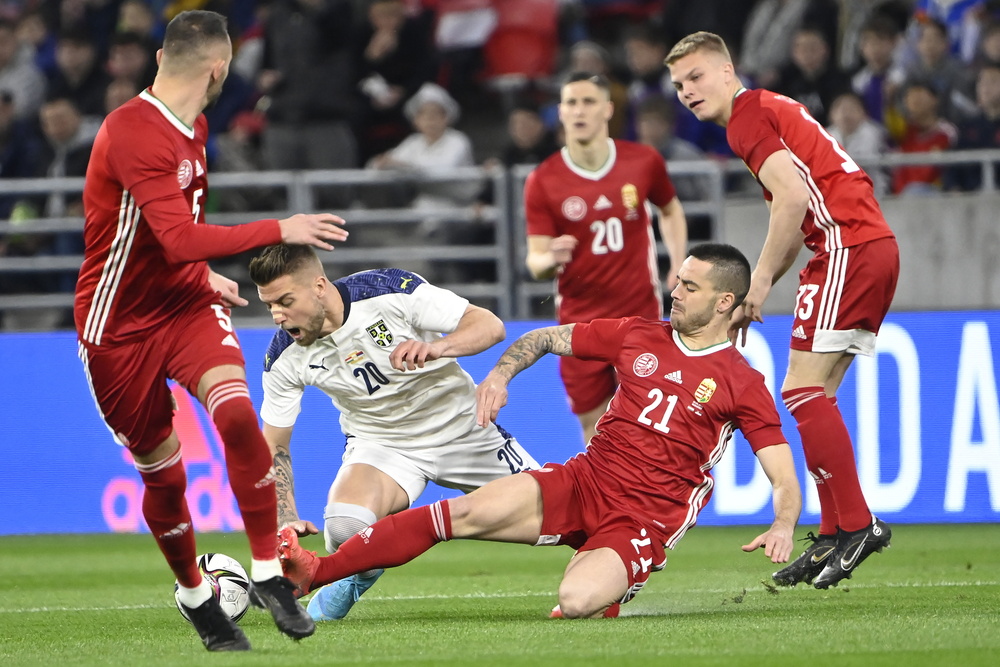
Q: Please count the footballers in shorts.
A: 5